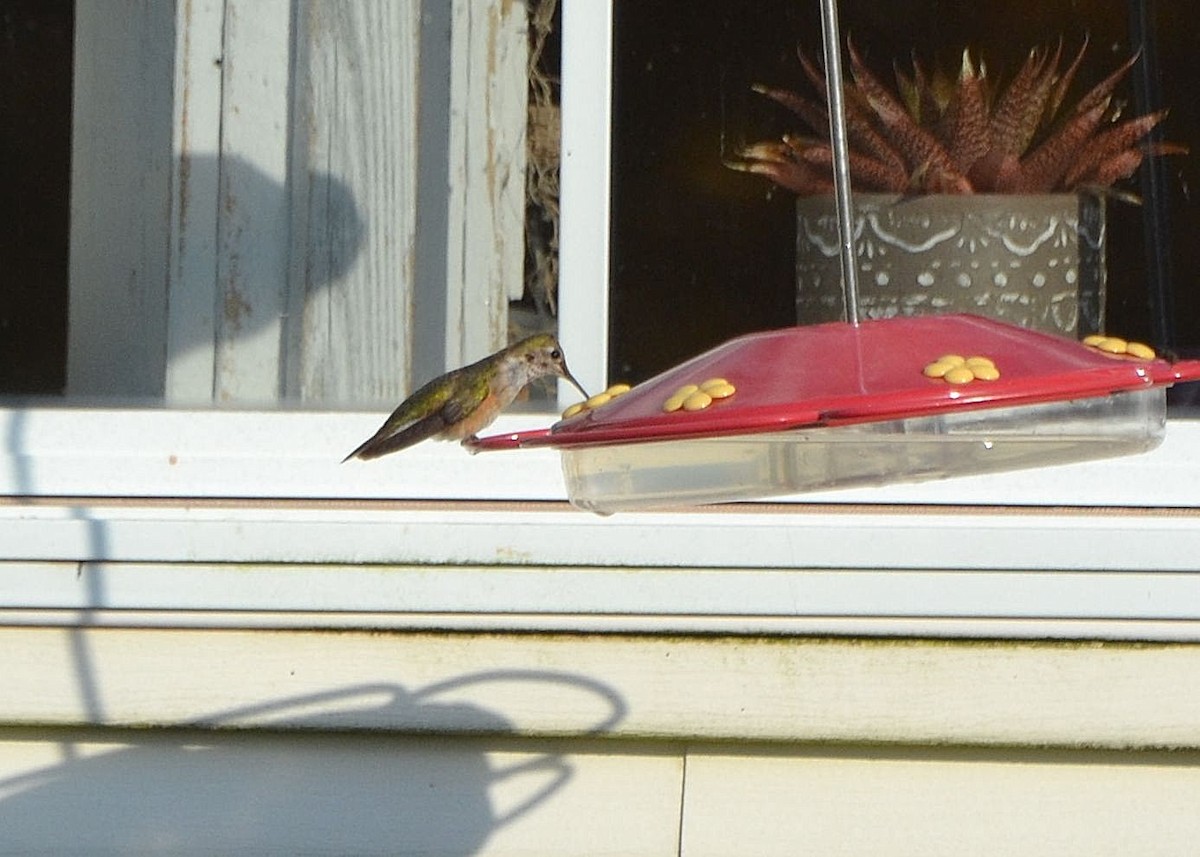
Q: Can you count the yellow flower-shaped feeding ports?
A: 4